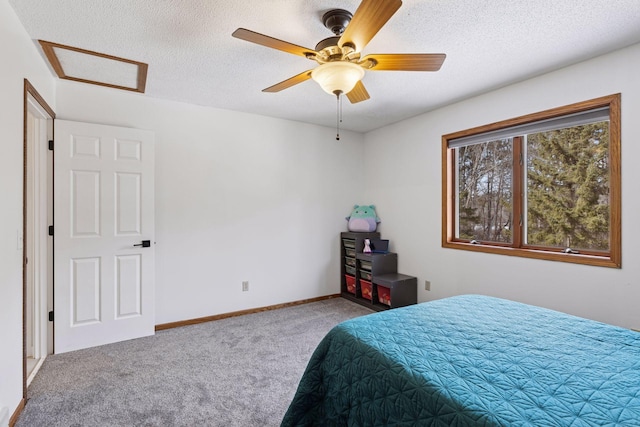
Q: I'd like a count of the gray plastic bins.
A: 6